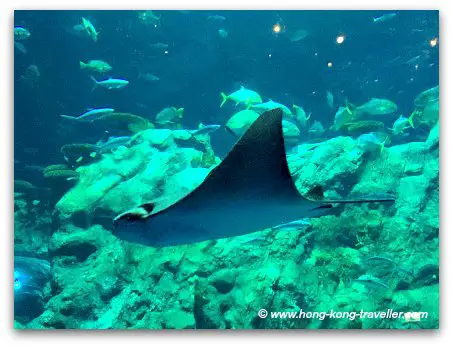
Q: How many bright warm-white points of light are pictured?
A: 3